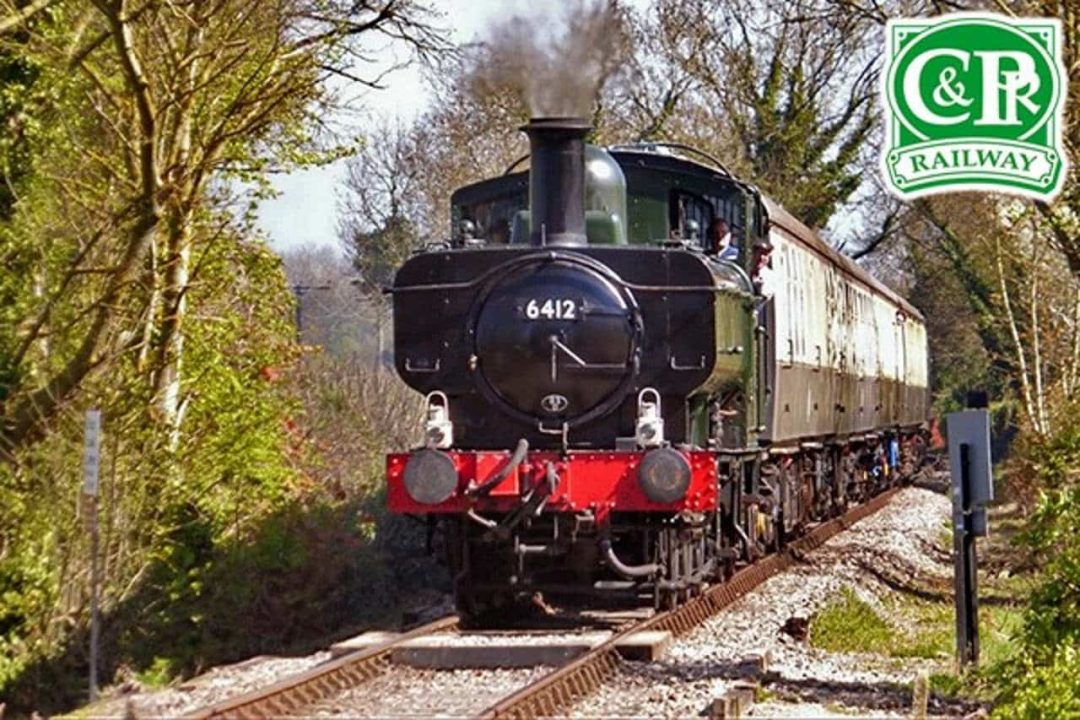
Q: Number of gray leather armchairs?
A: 0